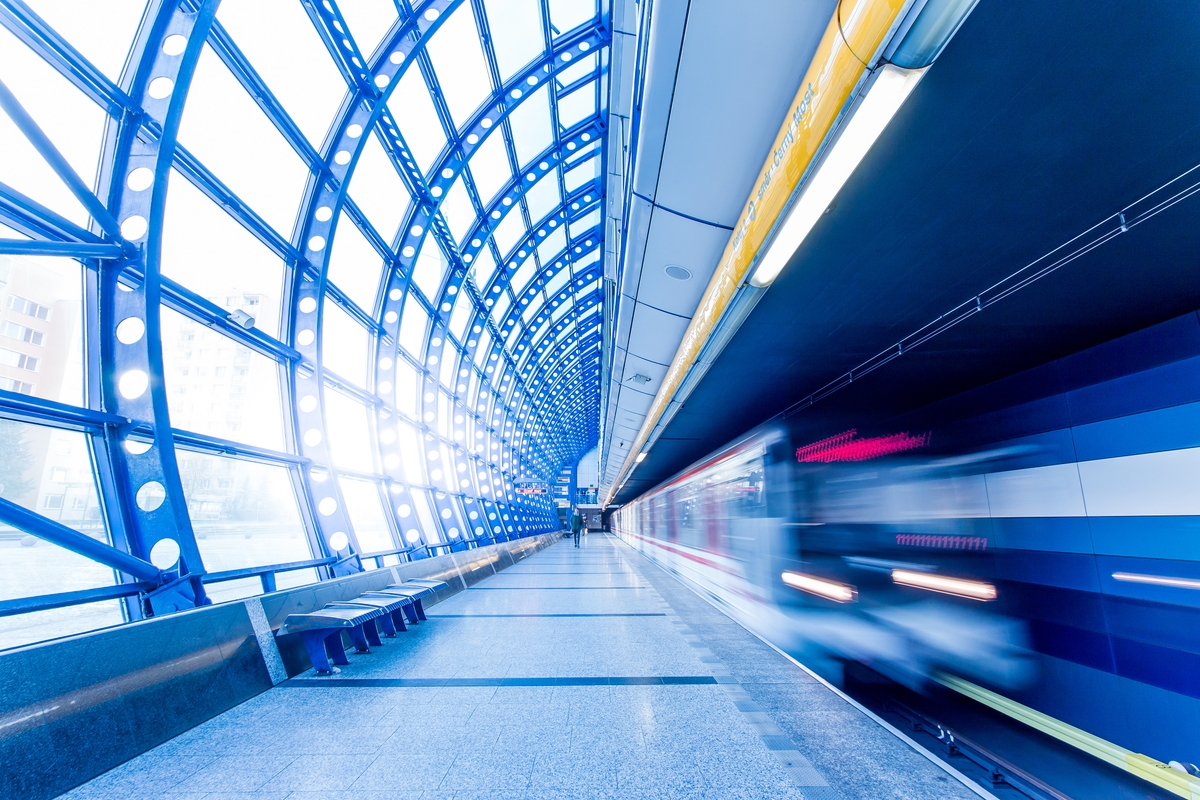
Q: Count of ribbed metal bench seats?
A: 4